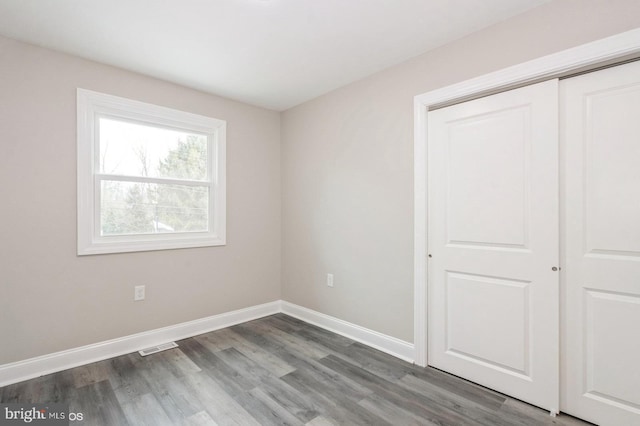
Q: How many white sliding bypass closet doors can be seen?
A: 2